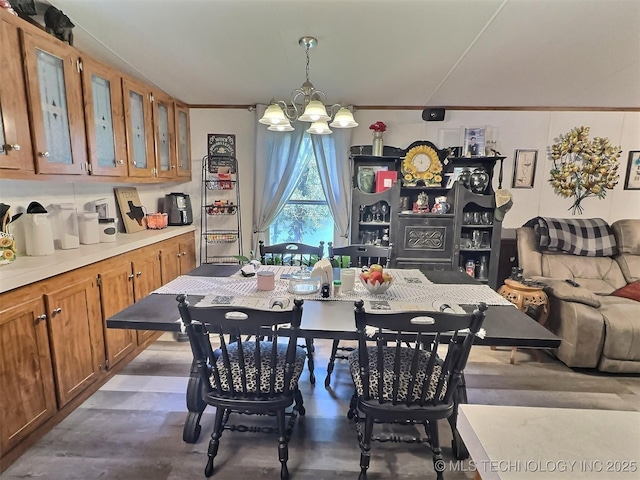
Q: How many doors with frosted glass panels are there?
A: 6